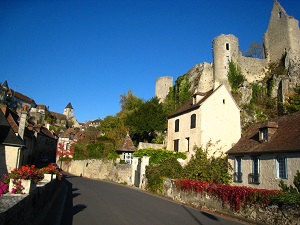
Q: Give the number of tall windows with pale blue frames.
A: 3